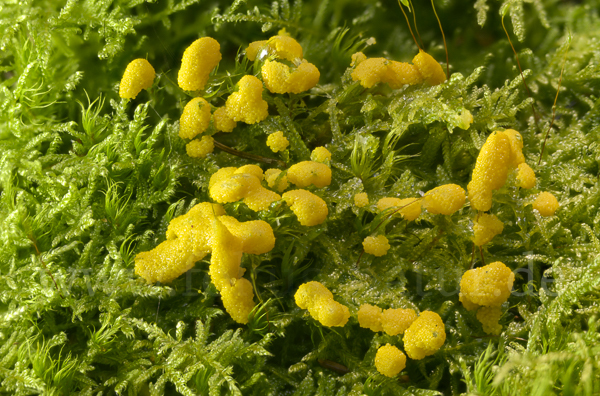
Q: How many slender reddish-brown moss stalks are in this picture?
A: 5